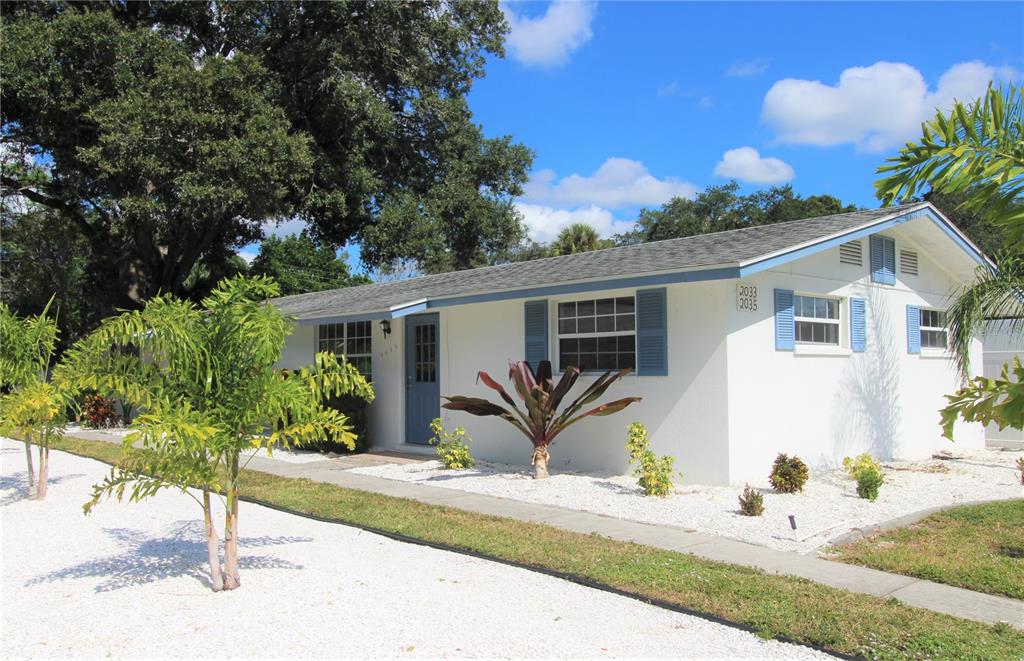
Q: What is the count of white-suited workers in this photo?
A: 0